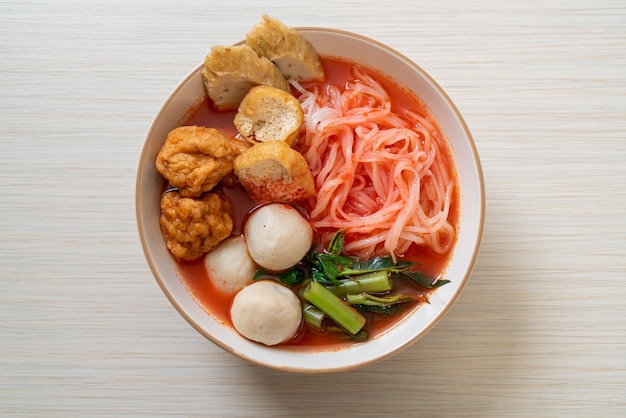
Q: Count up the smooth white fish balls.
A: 3